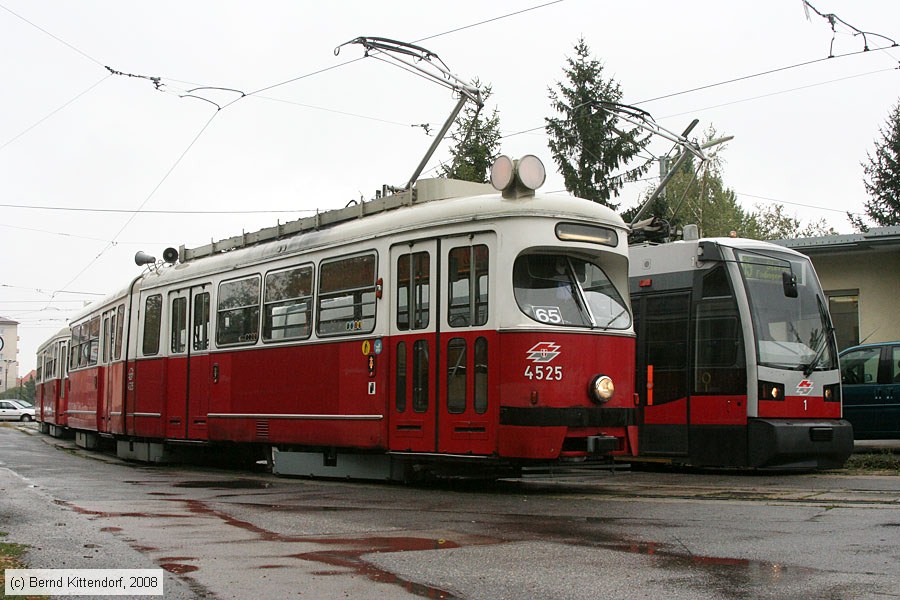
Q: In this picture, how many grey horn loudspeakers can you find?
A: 2